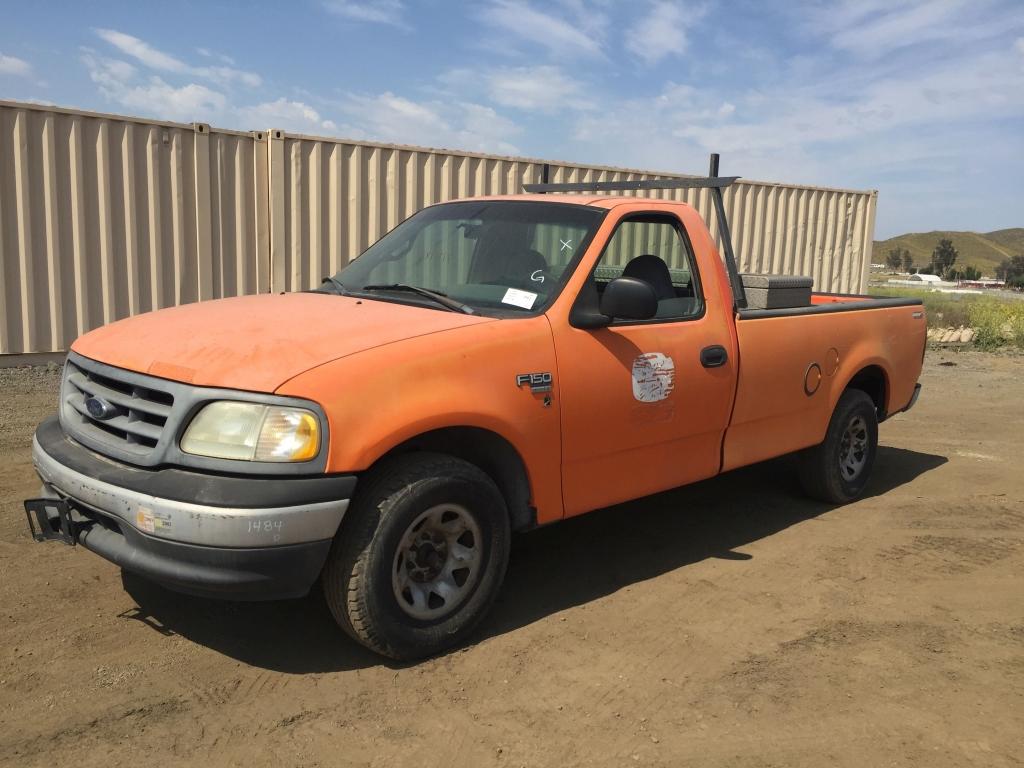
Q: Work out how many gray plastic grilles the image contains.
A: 1